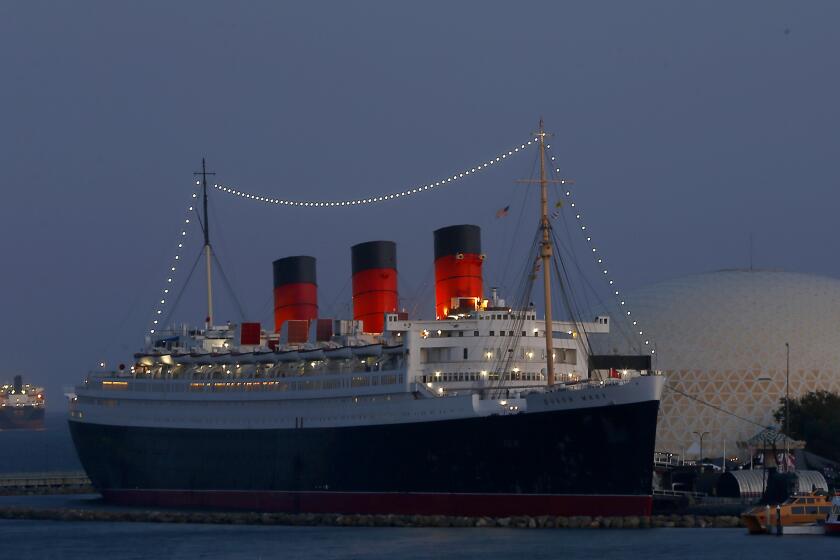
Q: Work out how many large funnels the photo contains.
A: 3